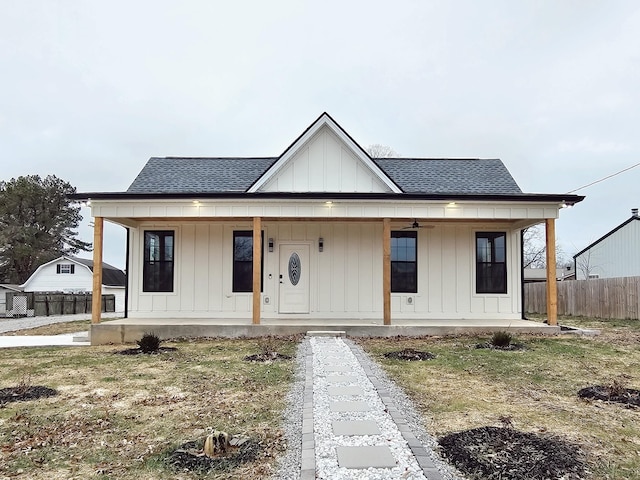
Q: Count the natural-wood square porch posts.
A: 4